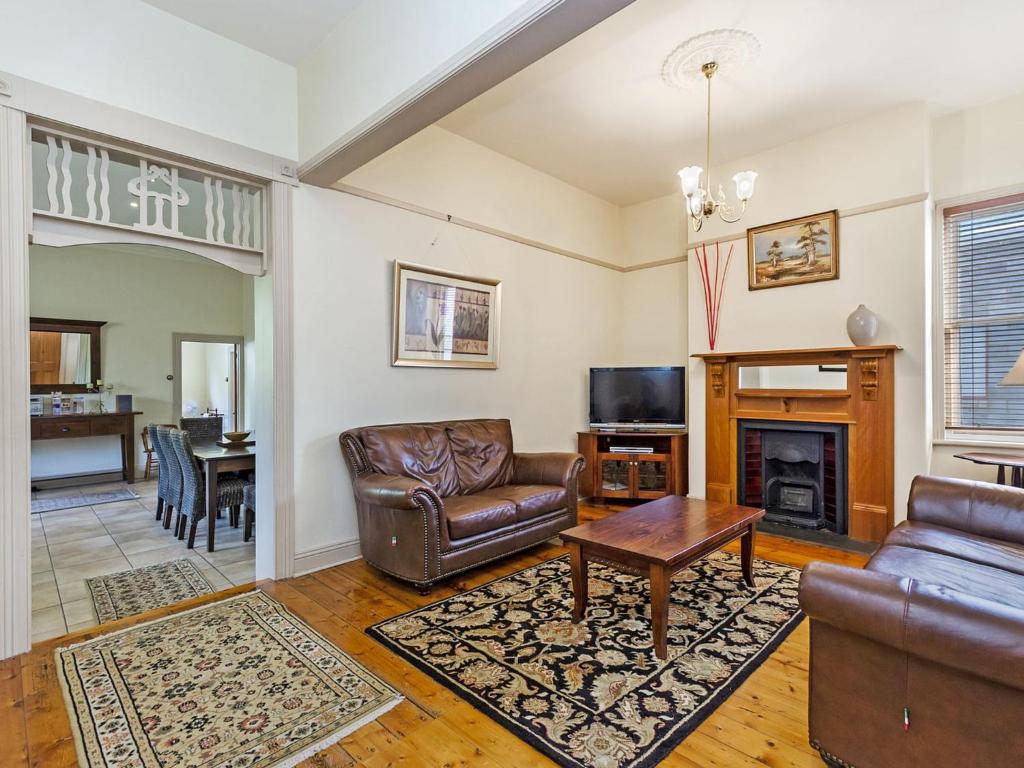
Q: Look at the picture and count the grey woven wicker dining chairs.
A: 5